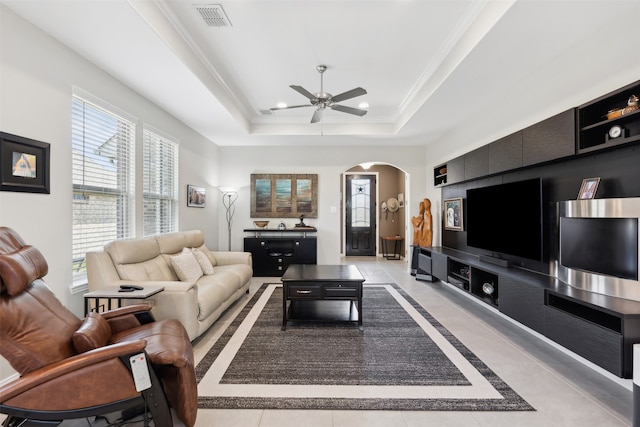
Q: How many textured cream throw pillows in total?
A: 2